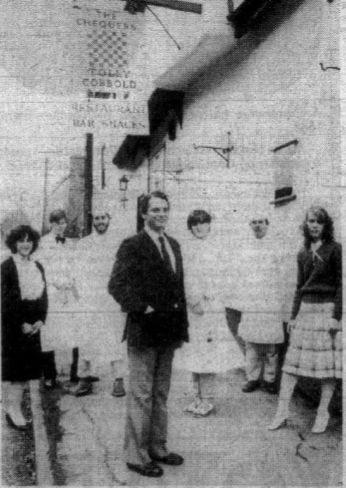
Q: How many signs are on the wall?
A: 1